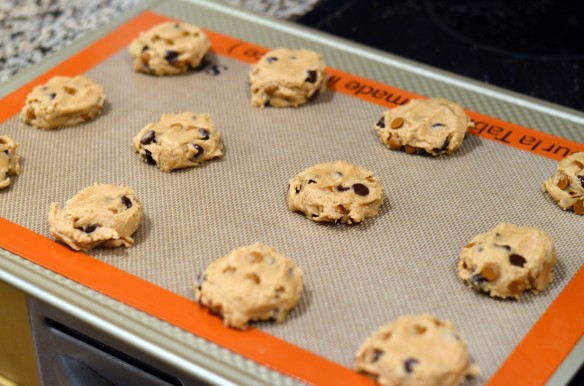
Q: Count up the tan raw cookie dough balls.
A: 12